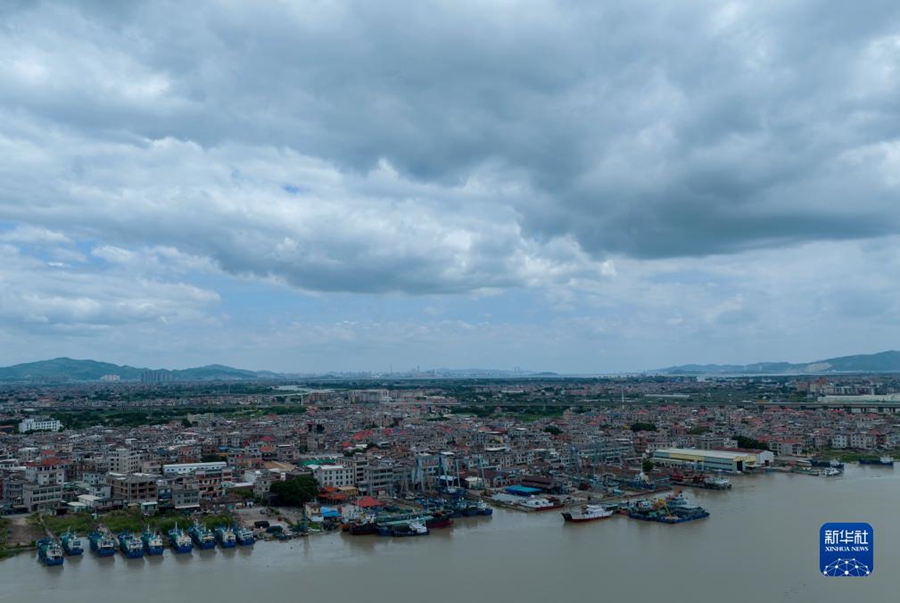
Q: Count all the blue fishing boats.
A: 9